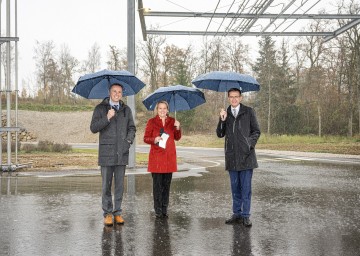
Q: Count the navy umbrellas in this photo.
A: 3